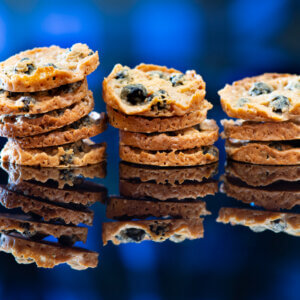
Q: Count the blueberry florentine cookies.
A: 12